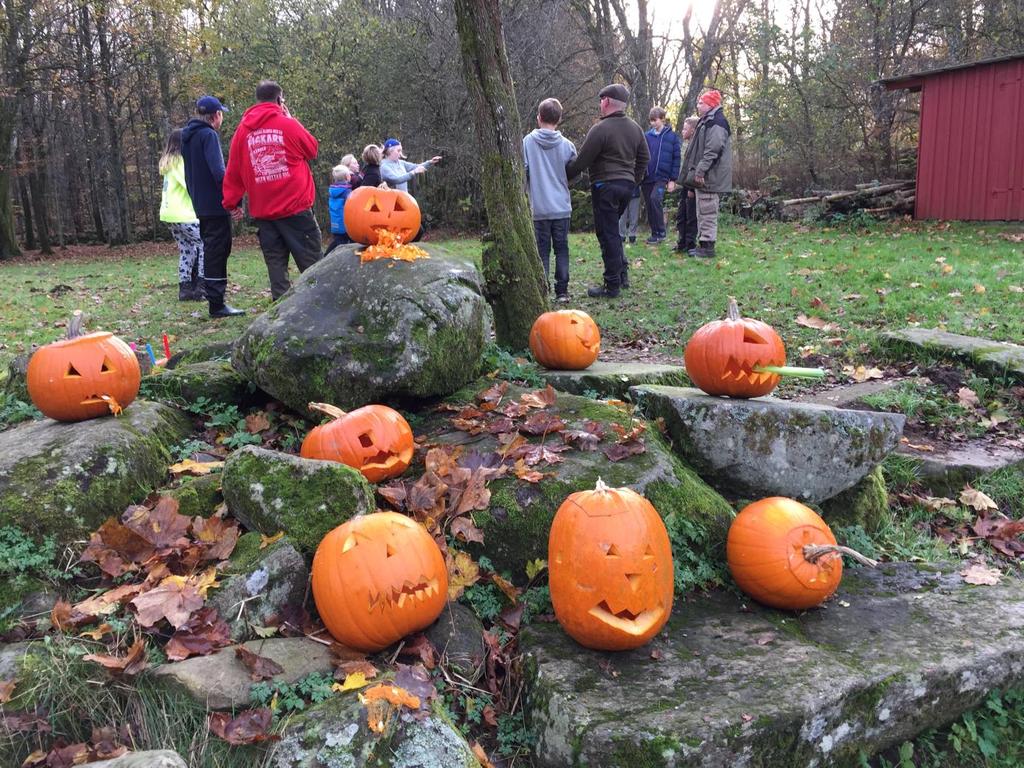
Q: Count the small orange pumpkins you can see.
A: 8